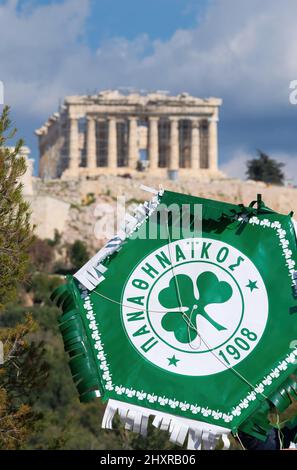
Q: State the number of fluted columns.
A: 8